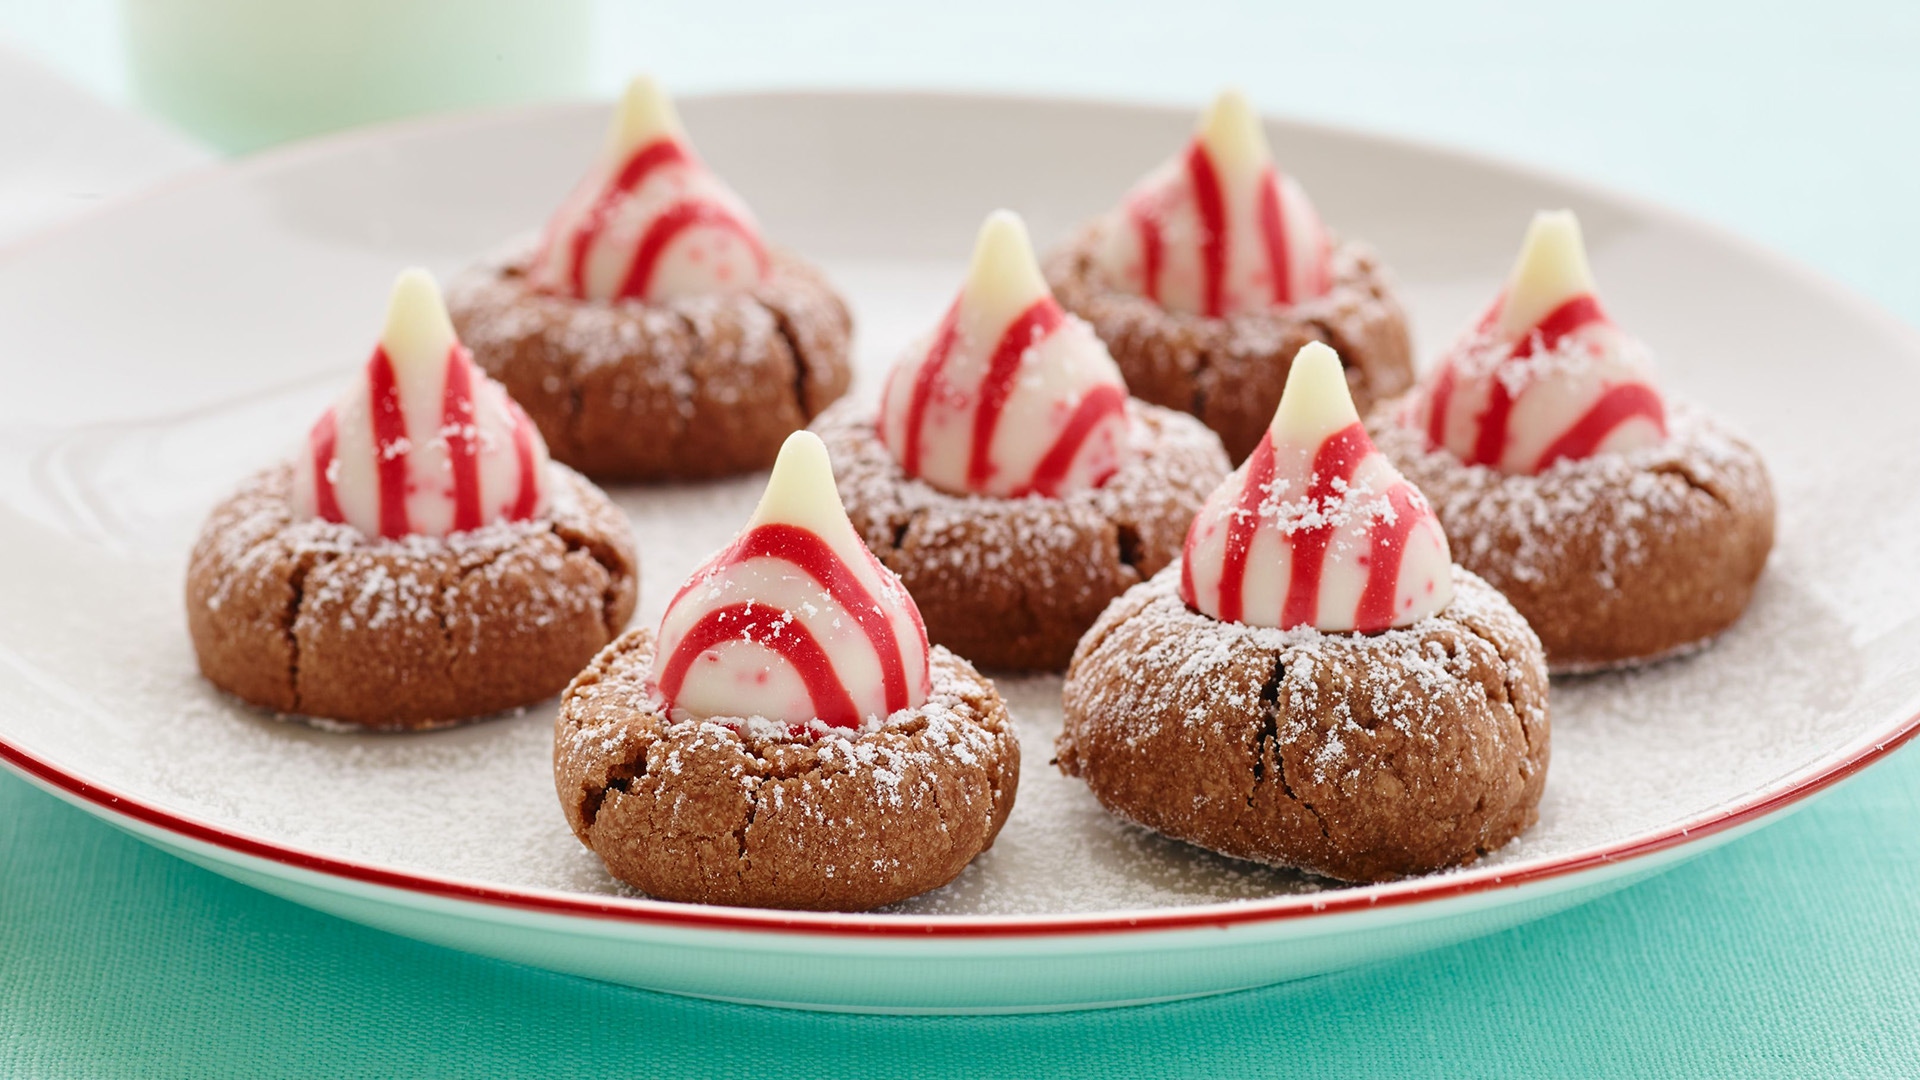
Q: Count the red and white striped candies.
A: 7